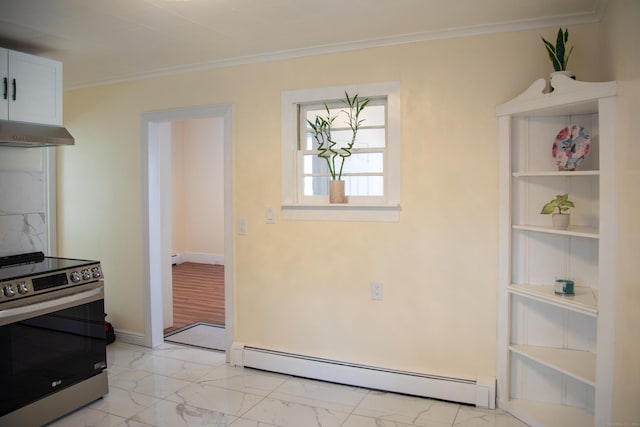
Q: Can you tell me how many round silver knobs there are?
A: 5